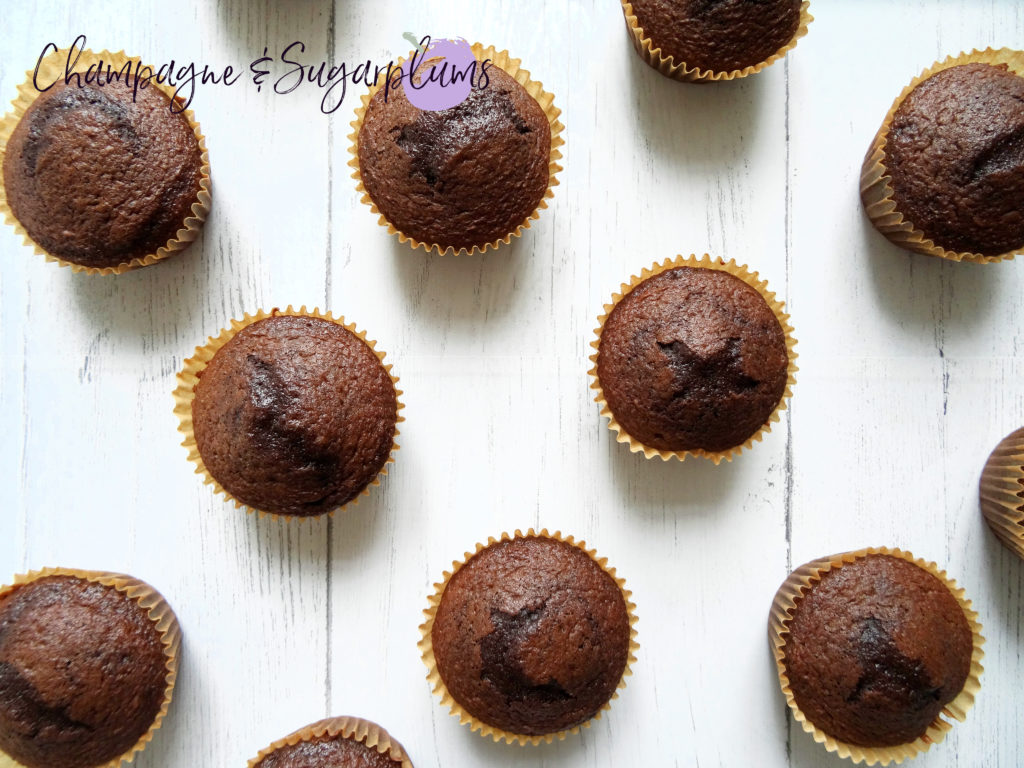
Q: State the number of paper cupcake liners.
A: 11